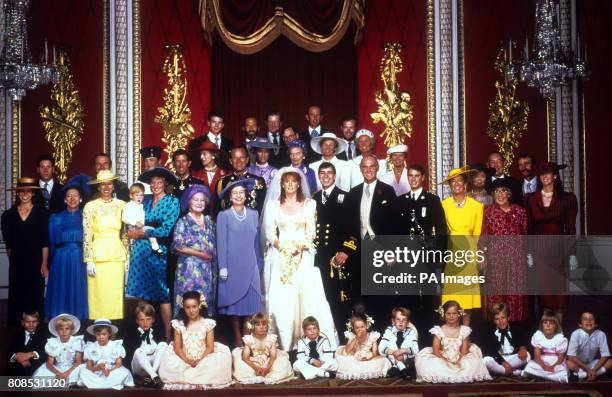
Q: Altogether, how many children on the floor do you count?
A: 13